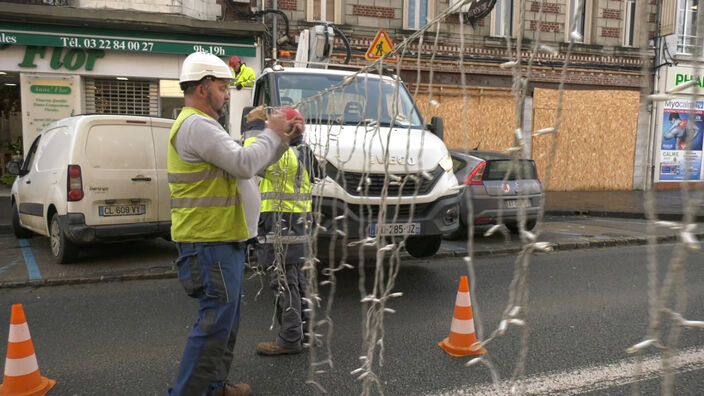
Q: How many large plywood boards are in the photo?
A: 2